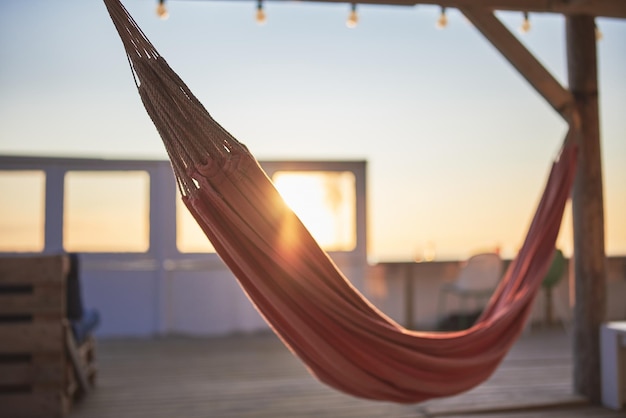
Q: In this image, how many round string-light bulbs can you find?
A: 6